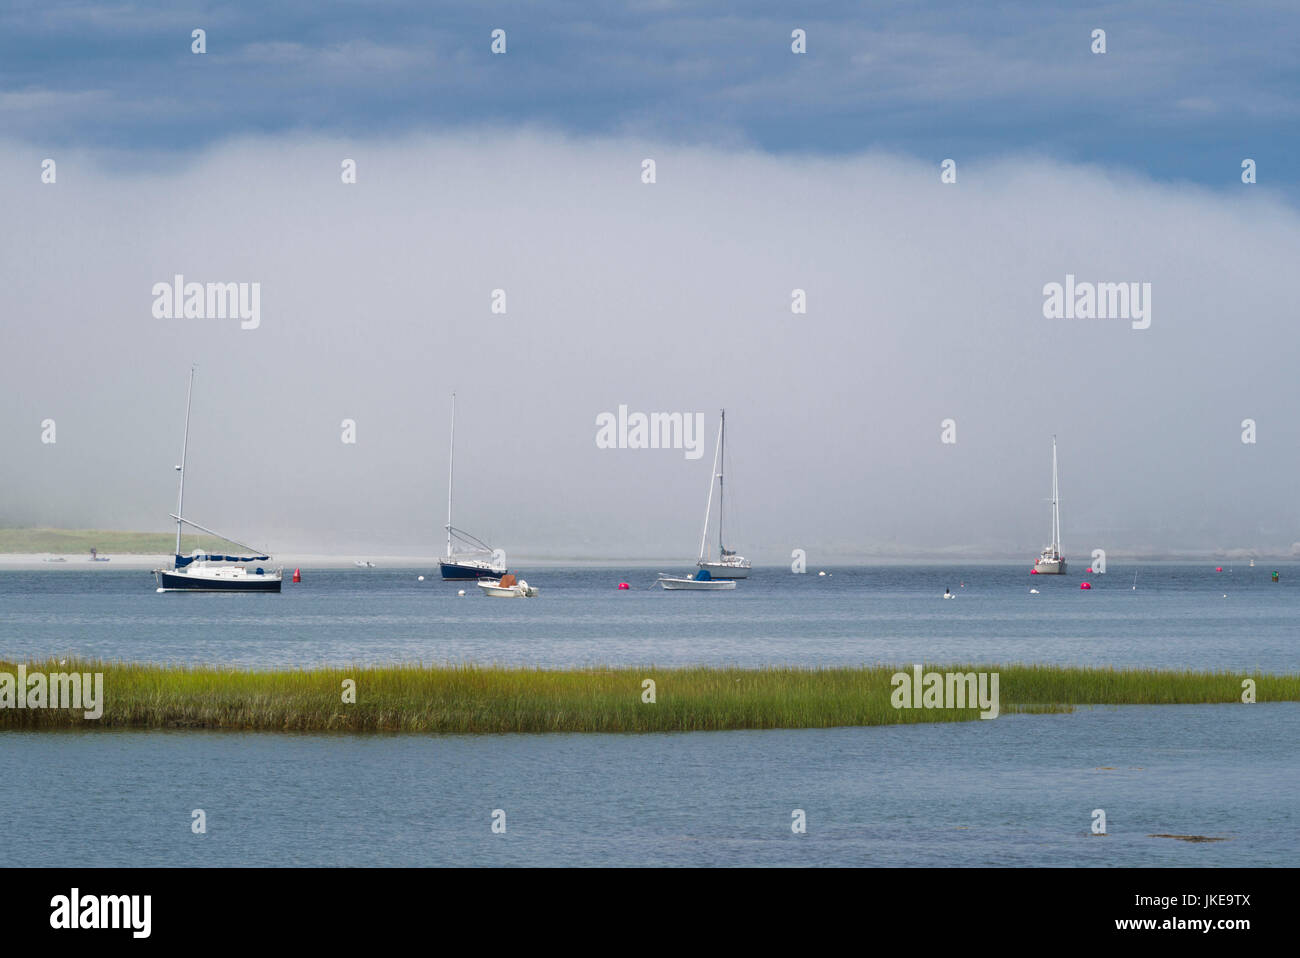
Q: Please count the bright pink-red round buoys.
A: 5